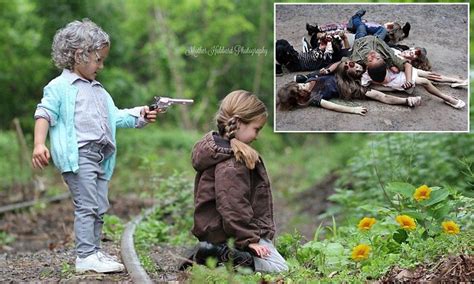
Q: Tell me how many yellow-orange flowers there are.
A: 5